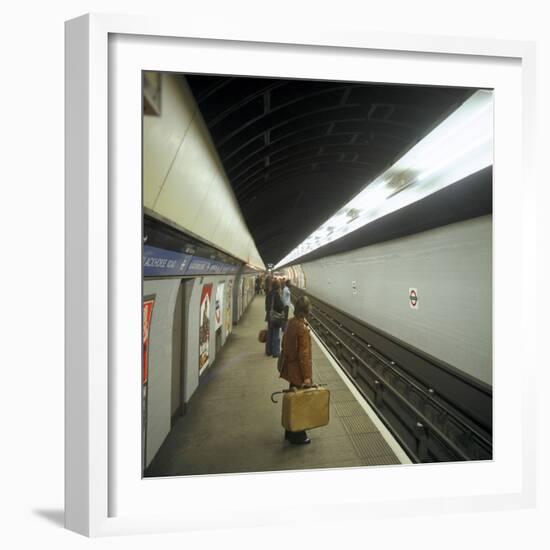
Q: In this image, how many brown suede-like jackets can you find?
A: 1